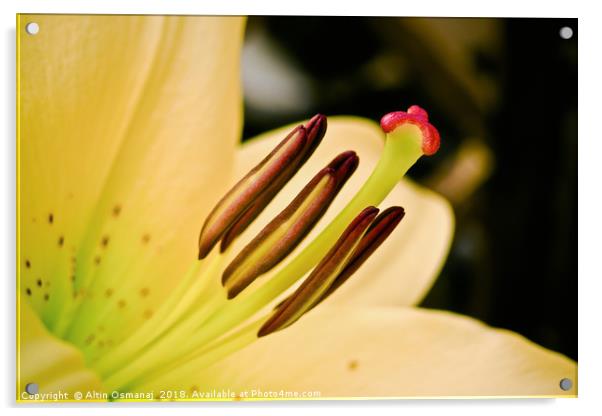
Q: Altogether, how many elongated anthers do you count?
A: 6